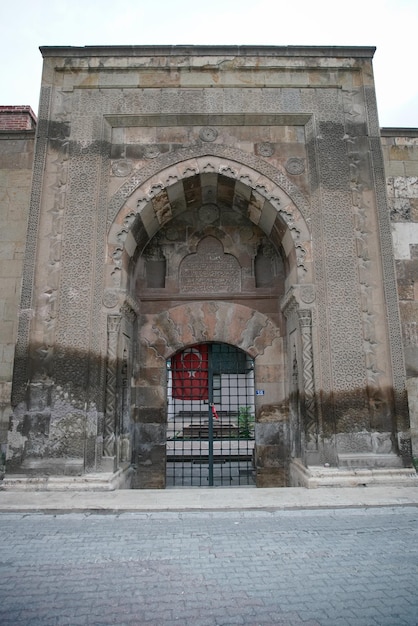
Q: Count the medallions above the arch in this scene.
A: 5